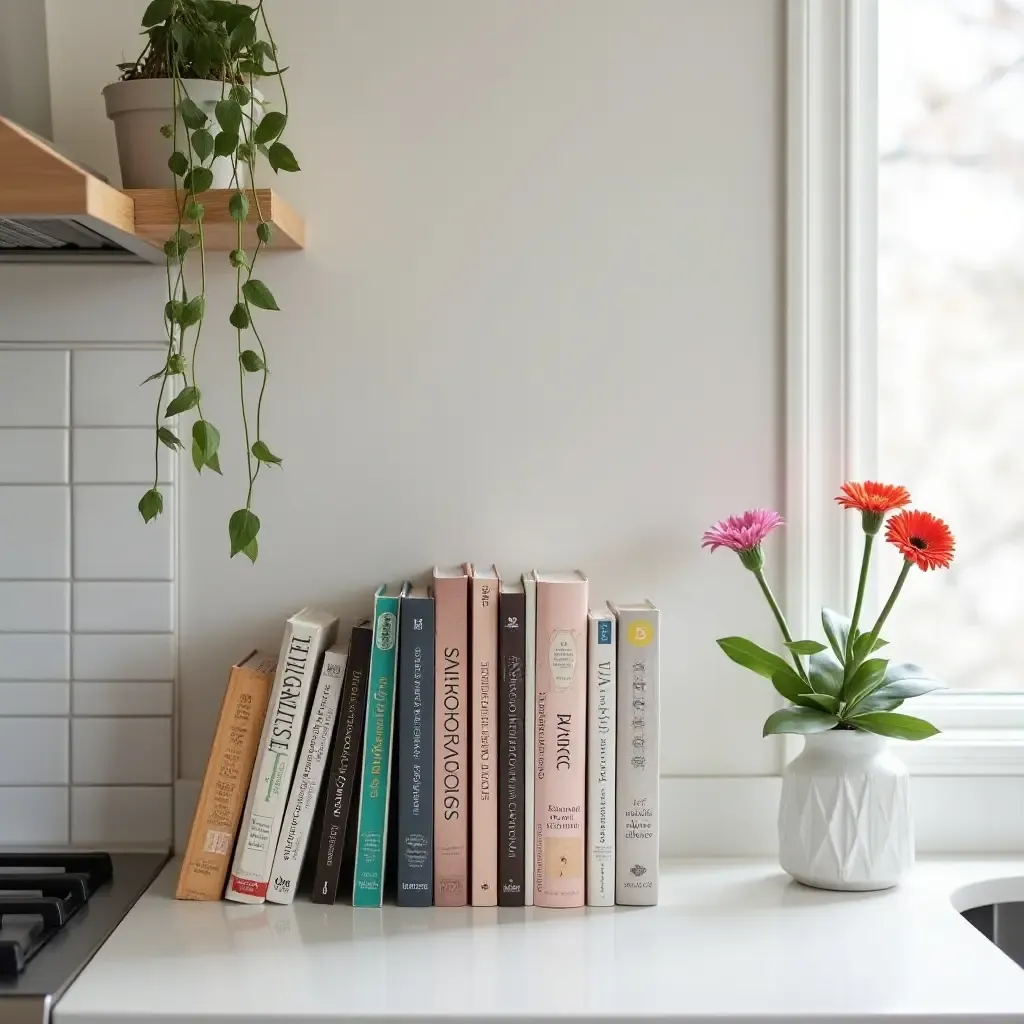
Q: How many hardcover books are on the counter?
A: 13